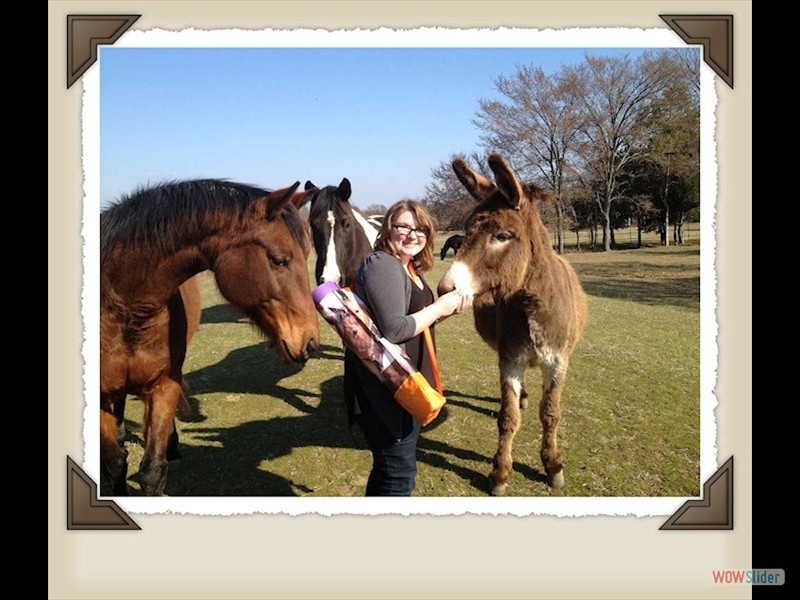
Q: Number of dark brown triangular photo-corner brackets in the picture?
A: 4